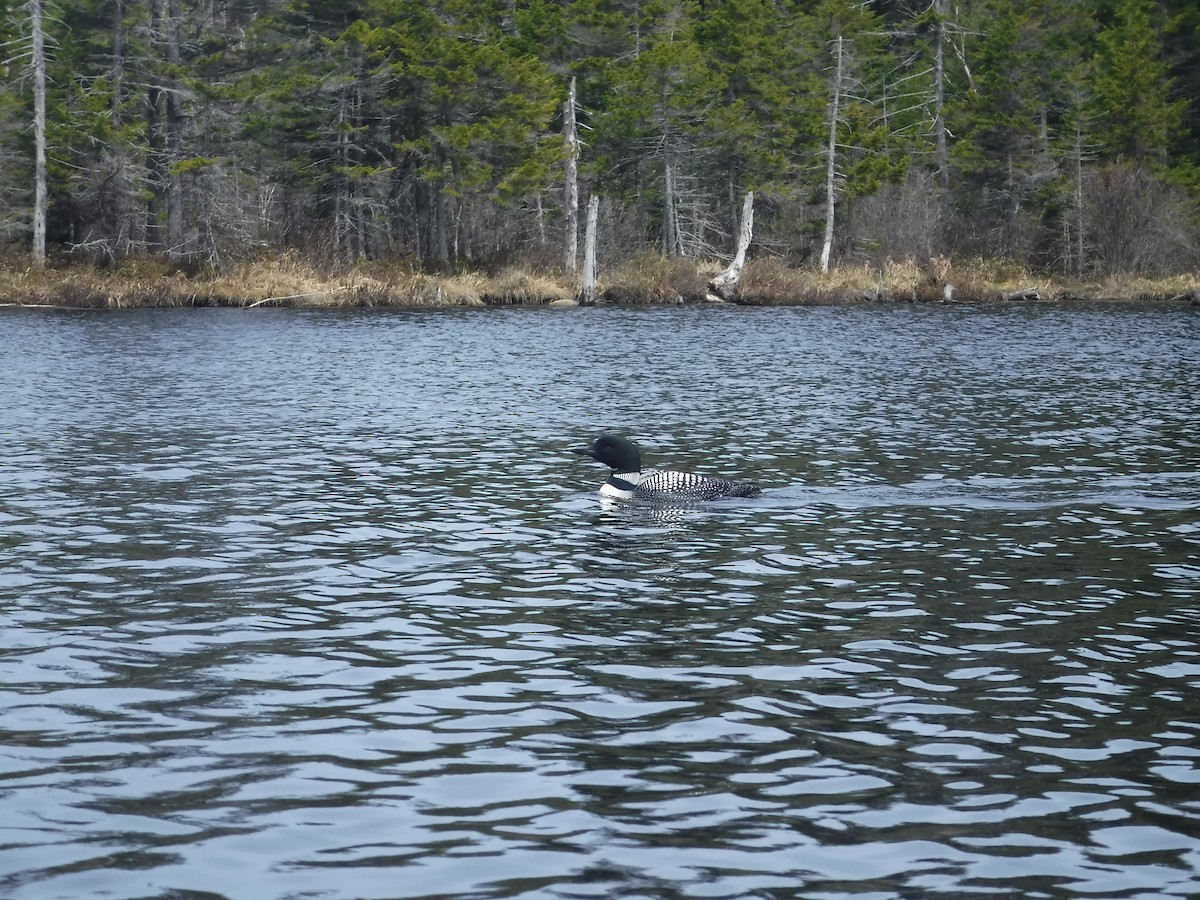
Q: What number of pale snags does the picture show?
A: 5